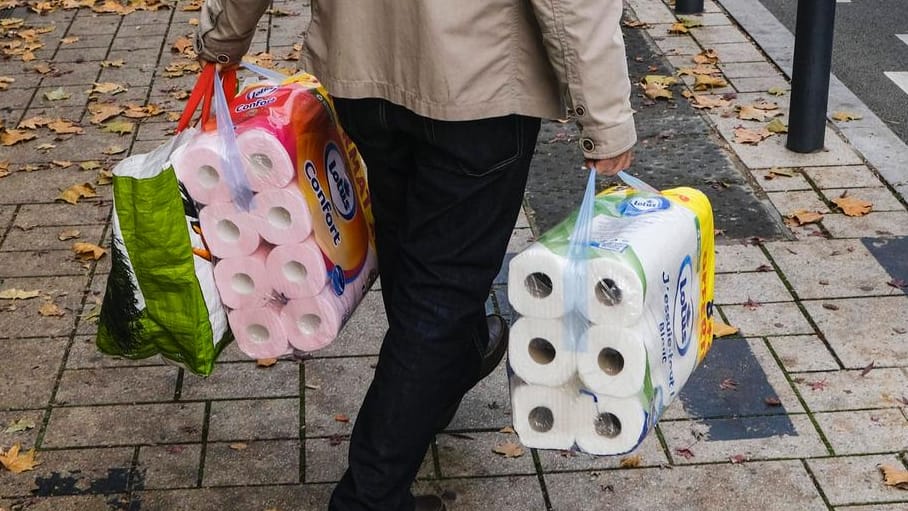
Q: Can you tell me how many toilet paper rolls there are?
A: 14